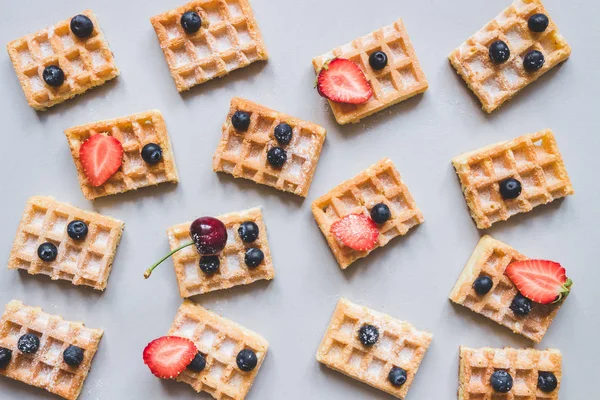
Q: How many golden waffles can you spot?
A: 15